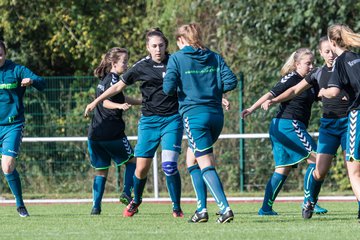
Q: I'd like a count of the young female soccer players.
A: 7